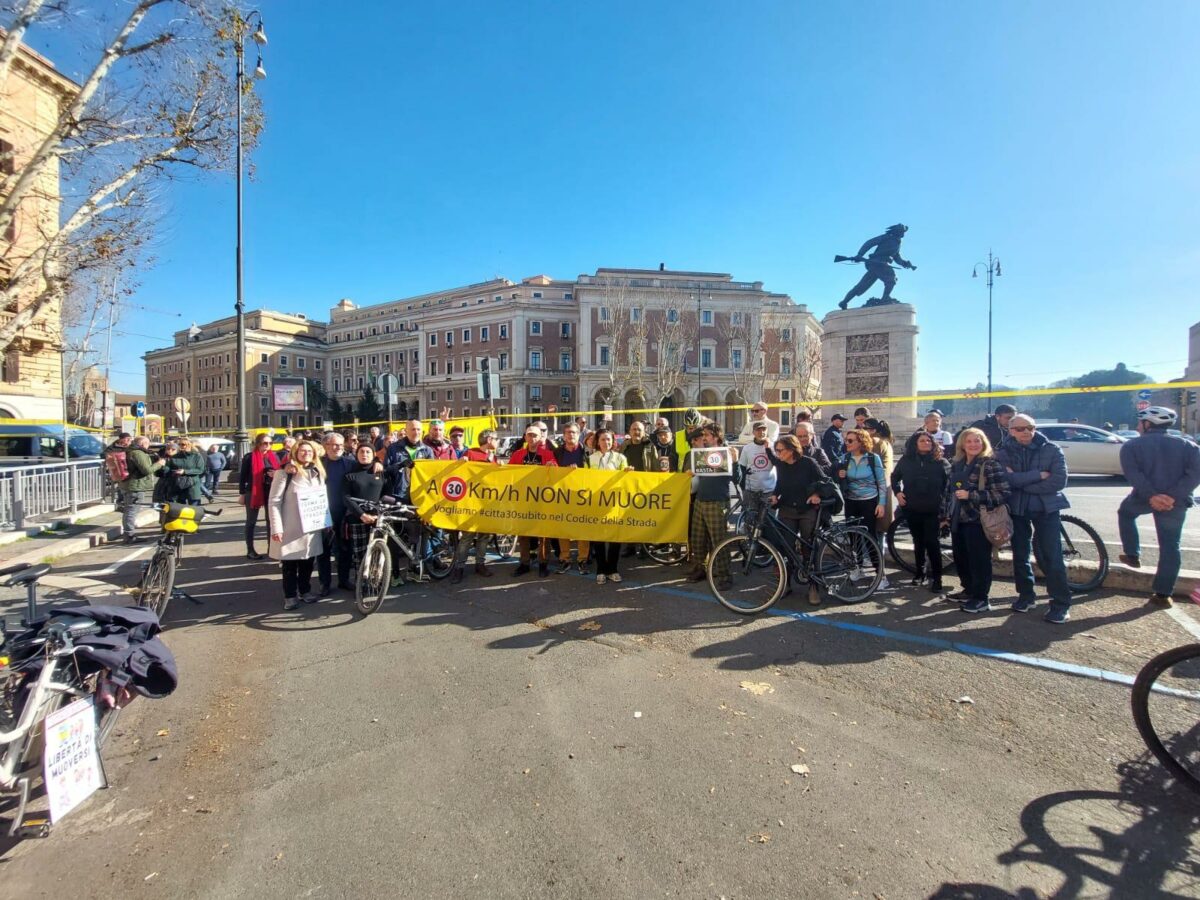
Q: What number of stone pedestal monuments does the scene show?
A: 1